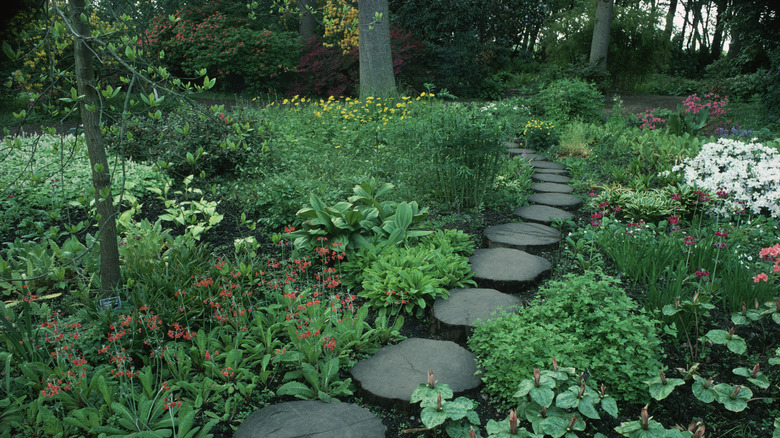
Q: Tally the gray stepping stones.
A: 14